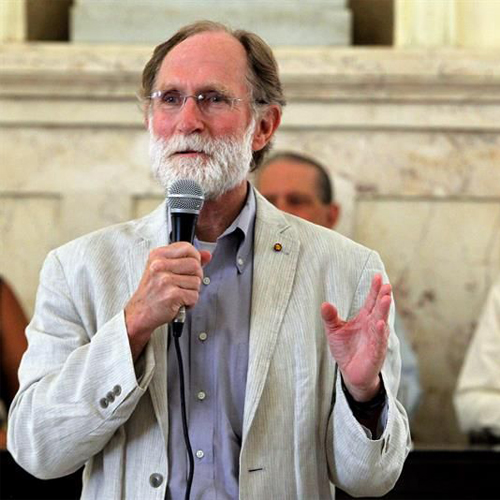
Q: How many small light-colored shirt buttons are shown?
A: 5